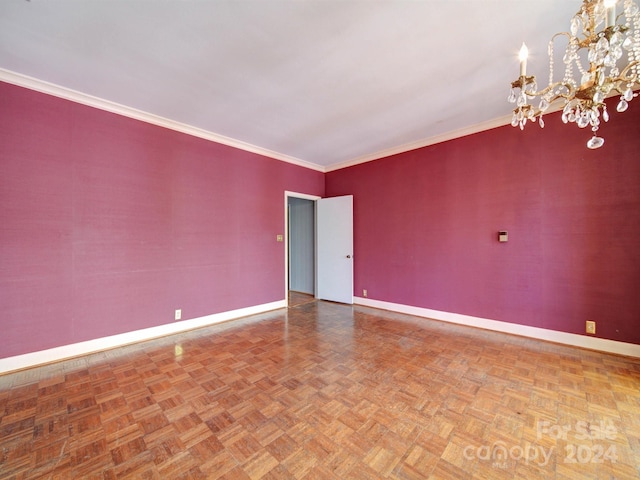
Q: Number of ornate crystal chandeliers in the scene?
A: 1